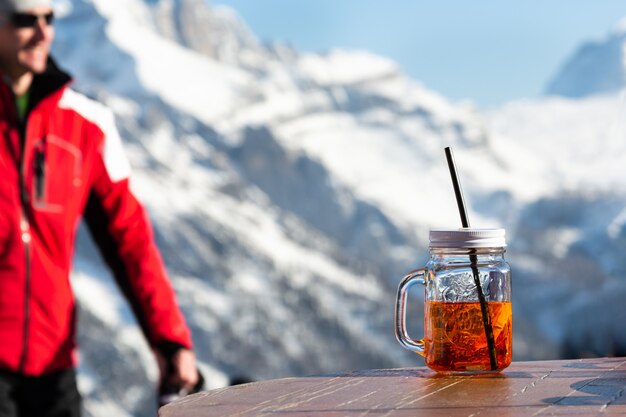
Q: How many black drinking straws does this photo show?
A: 1